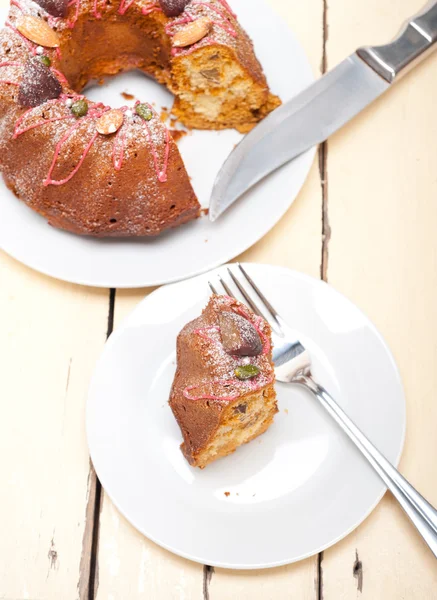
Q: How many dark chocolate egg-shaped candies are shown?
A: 4